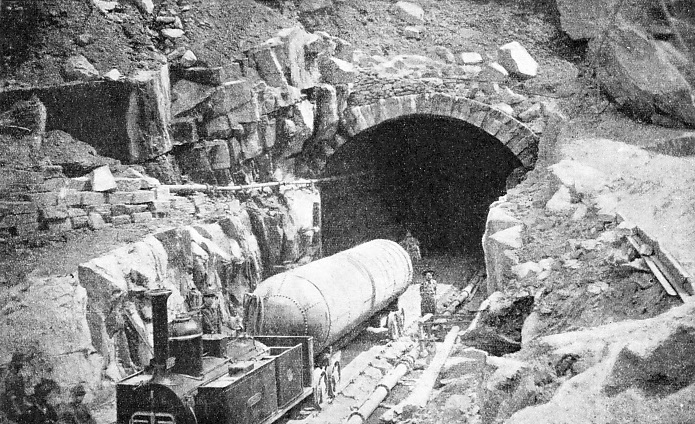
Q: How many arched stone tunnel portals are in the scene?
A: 1